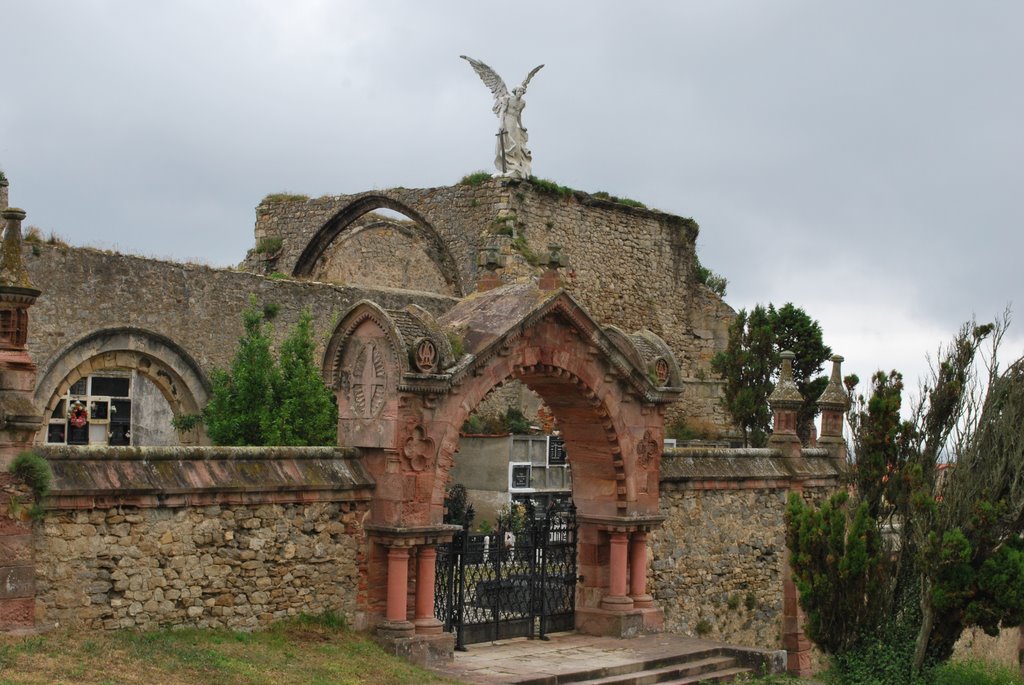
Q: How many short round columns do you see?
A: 4